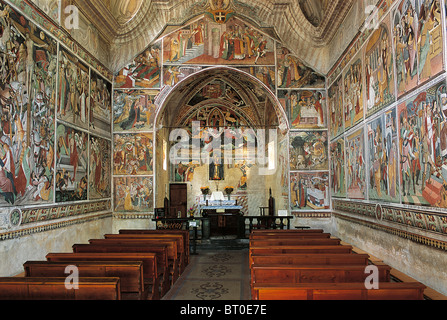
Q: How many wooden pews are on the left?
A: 7